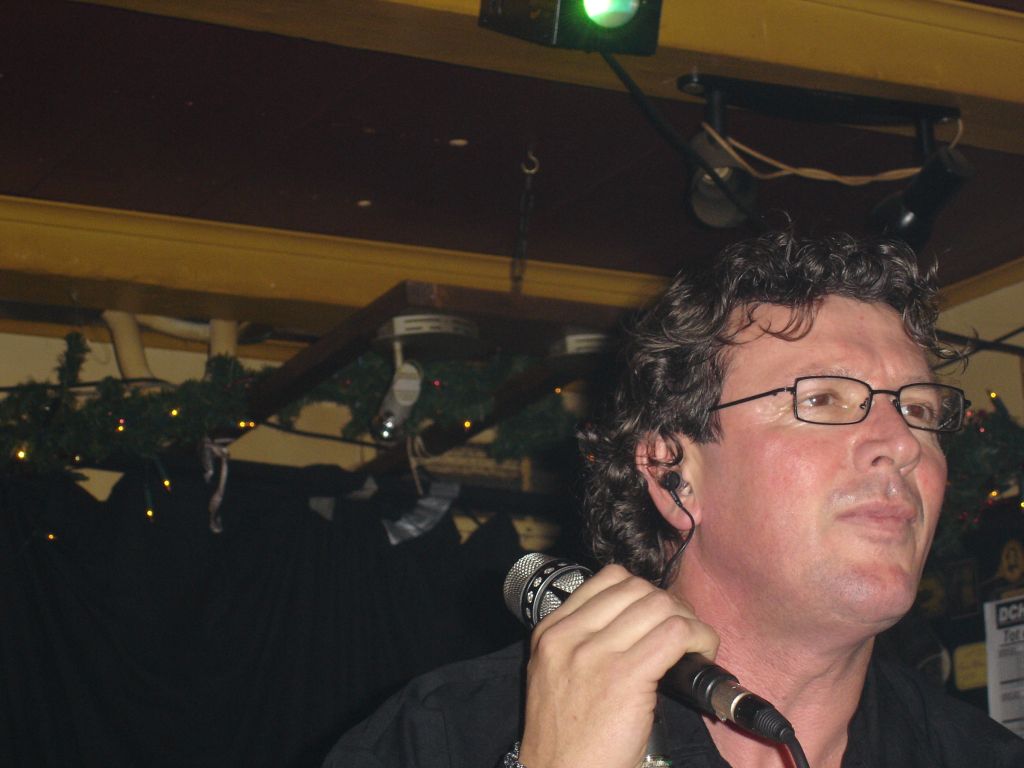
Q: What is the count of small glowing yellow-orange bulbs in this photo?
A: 14